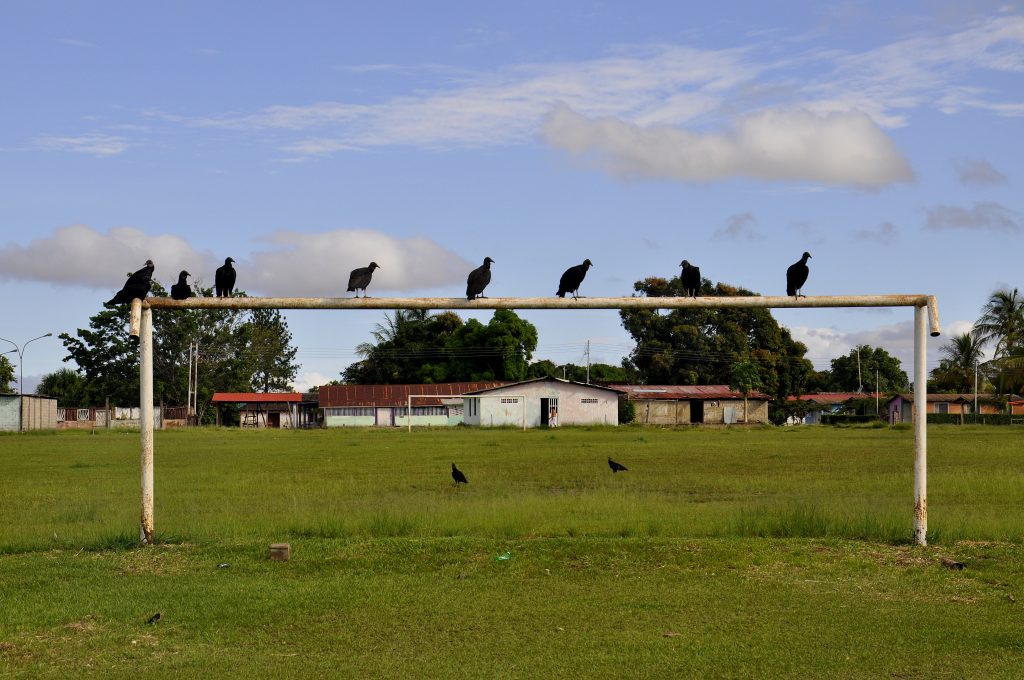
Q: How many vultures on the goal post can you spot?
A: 8